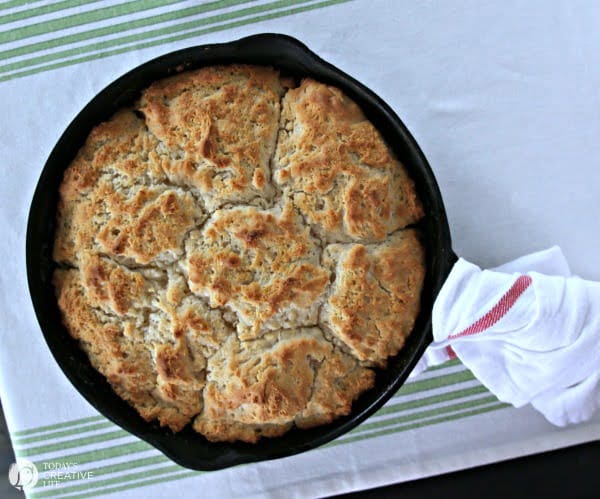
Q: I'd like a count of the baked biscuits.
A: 7